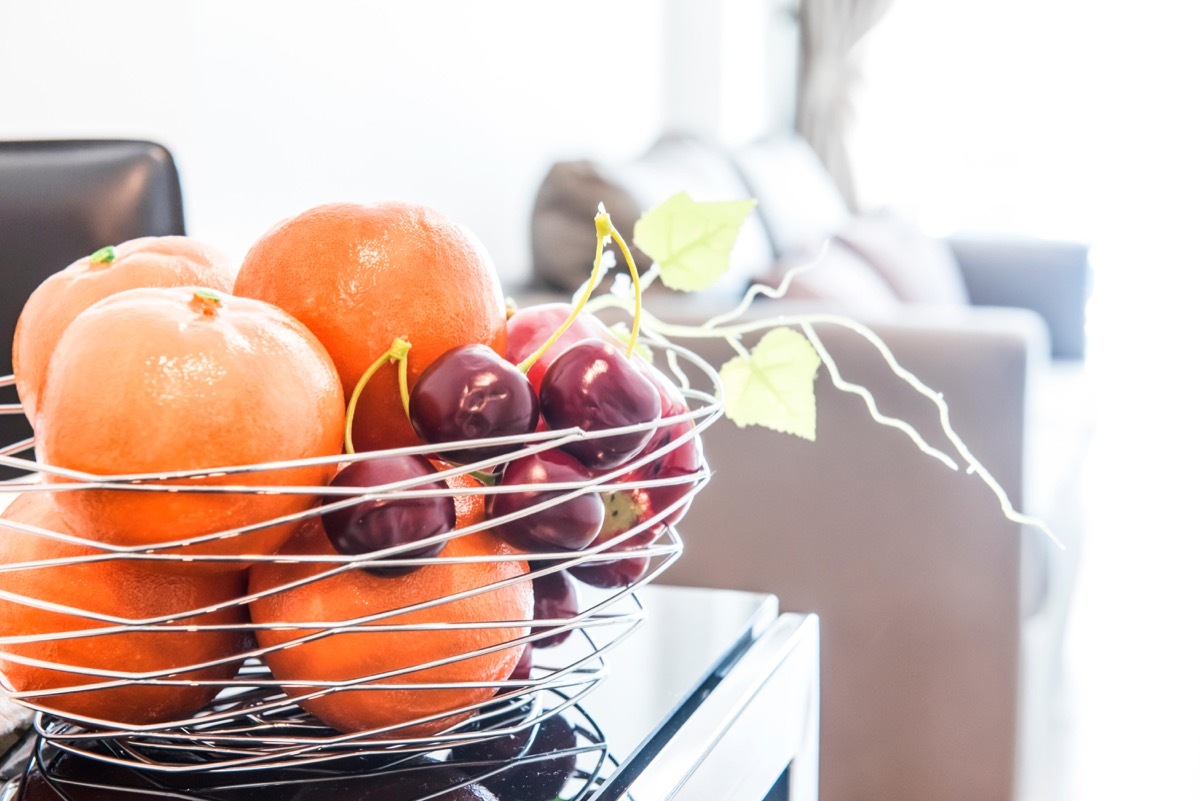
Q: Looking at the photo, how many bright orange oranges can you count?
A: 5